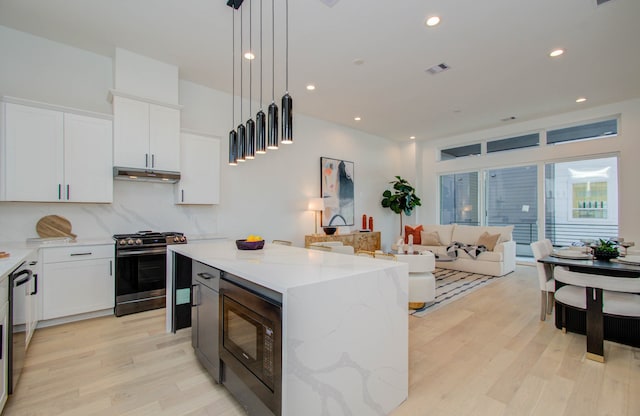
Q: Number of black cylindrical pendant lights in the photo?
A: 6